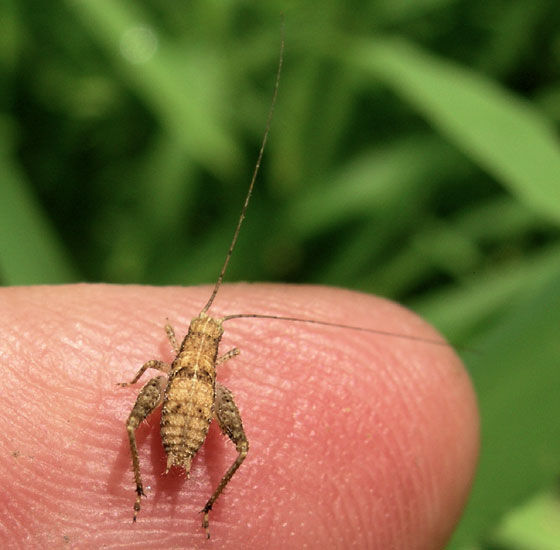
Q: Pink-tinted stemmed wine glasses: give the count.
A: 0